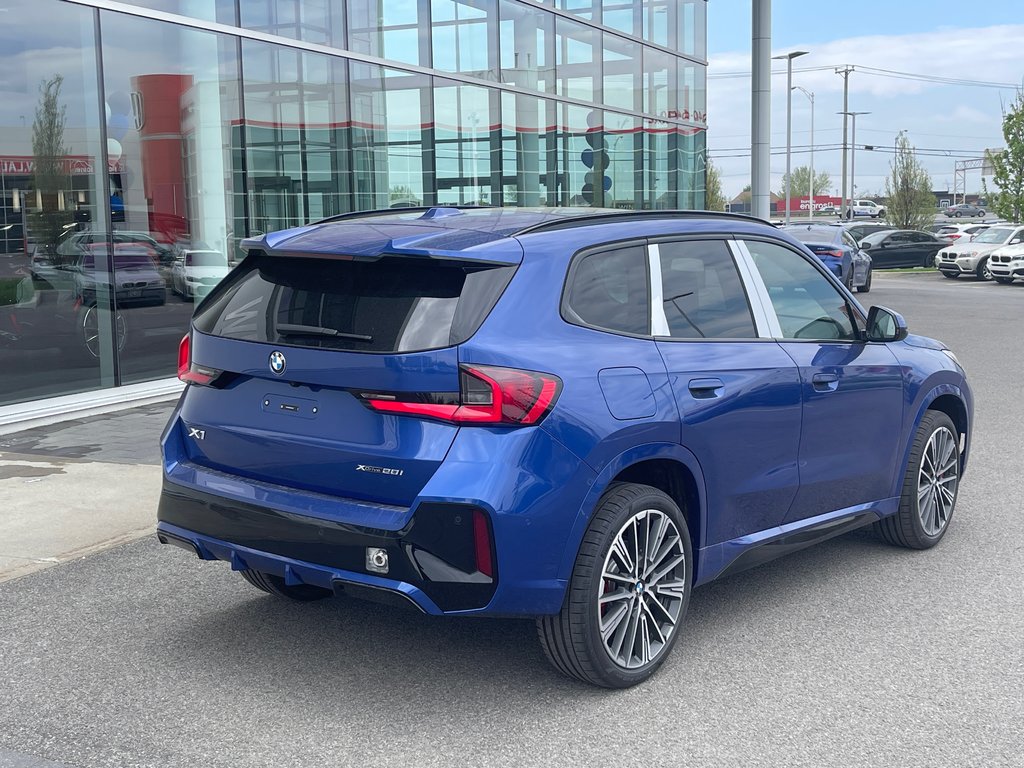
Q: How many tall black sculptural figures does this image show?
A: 0